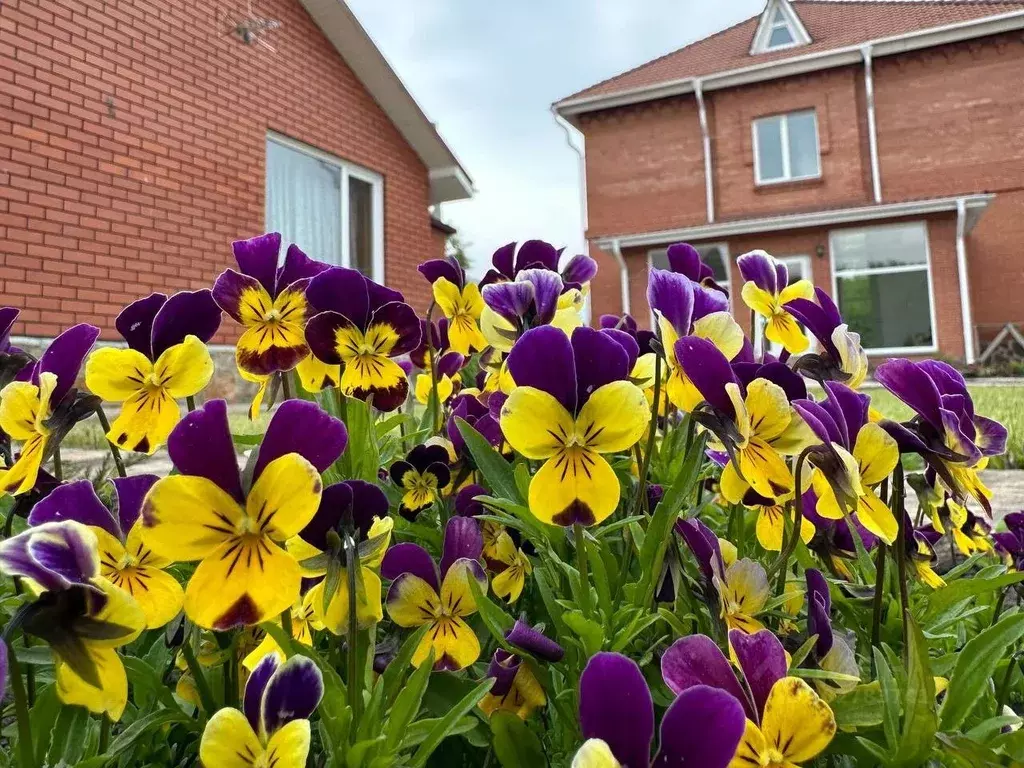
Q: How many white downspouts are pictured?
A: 5